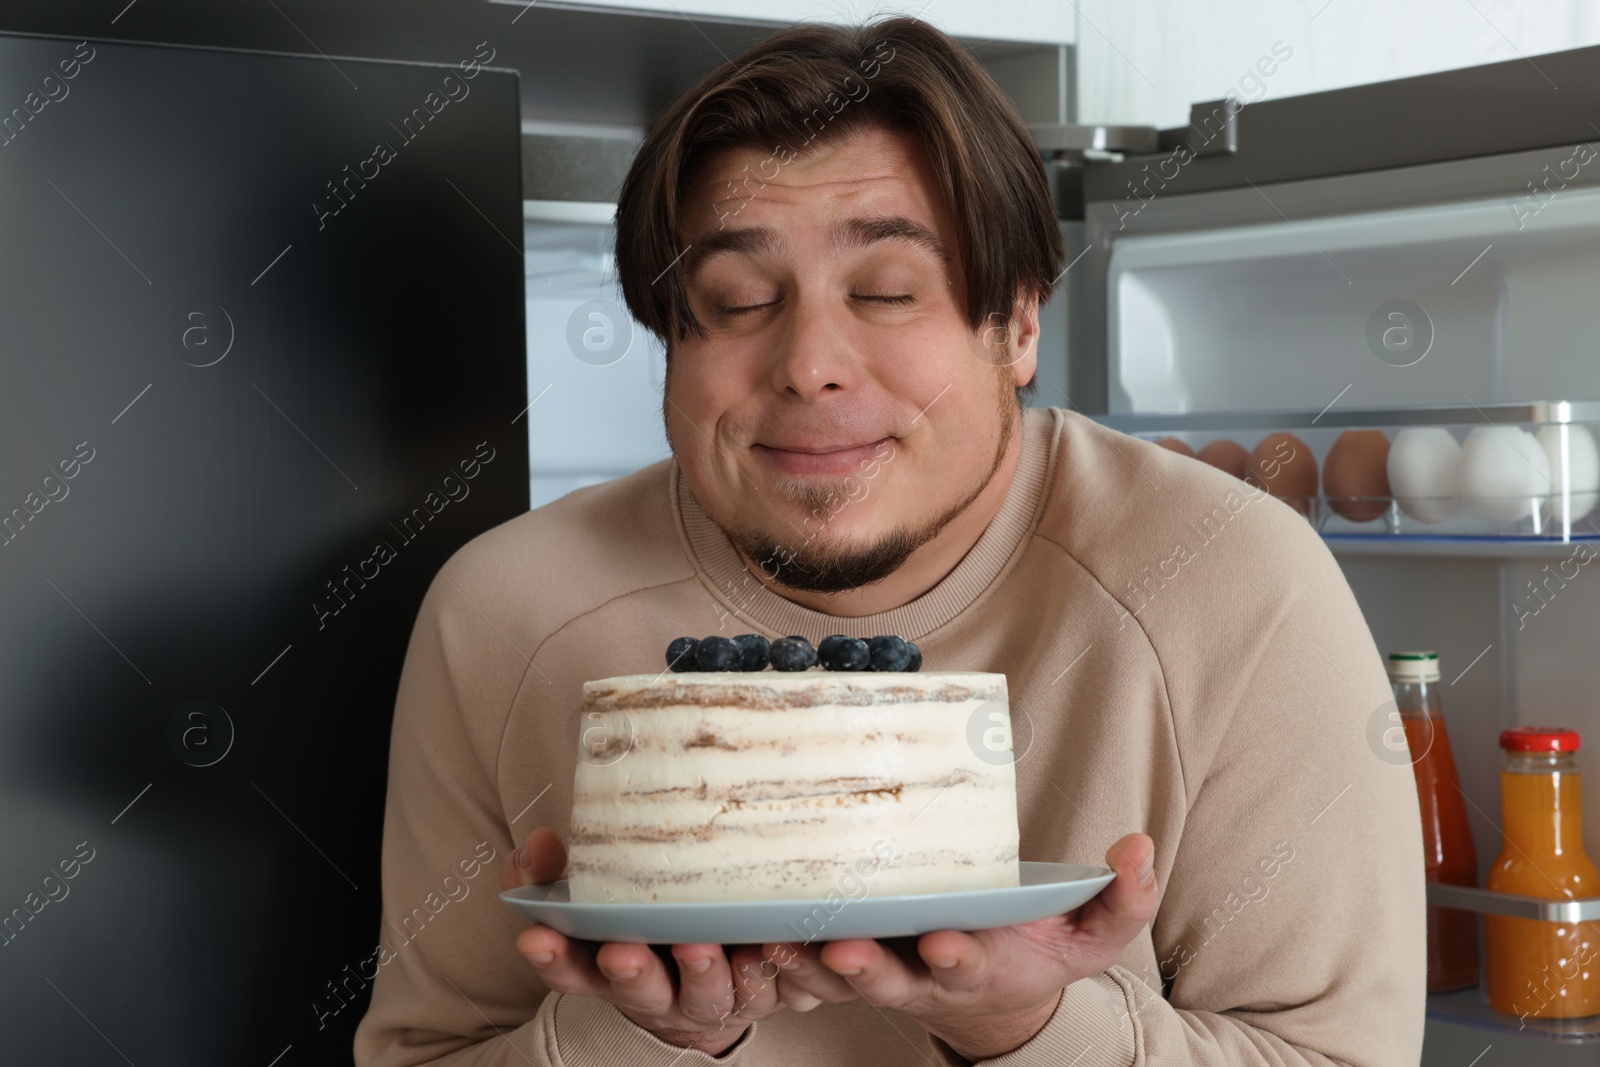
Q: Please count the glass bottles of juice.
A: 2